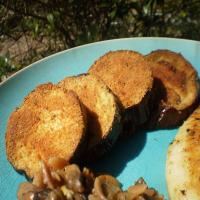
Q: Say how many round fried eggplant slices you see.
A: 4